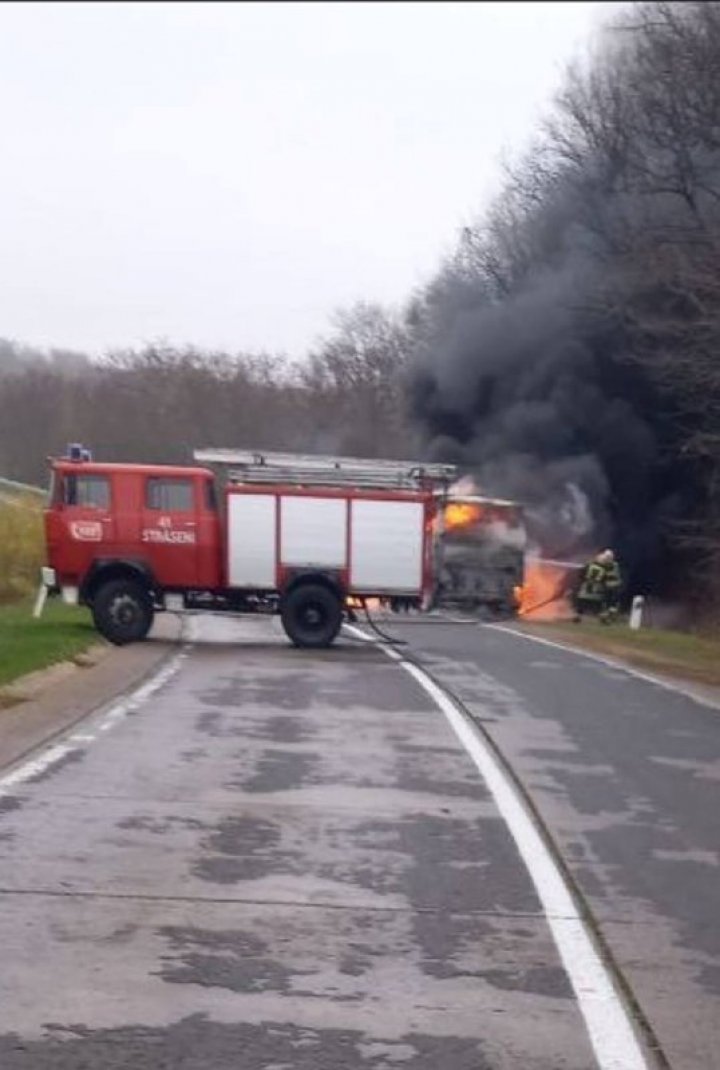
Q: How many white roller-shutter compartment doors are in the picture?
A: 3